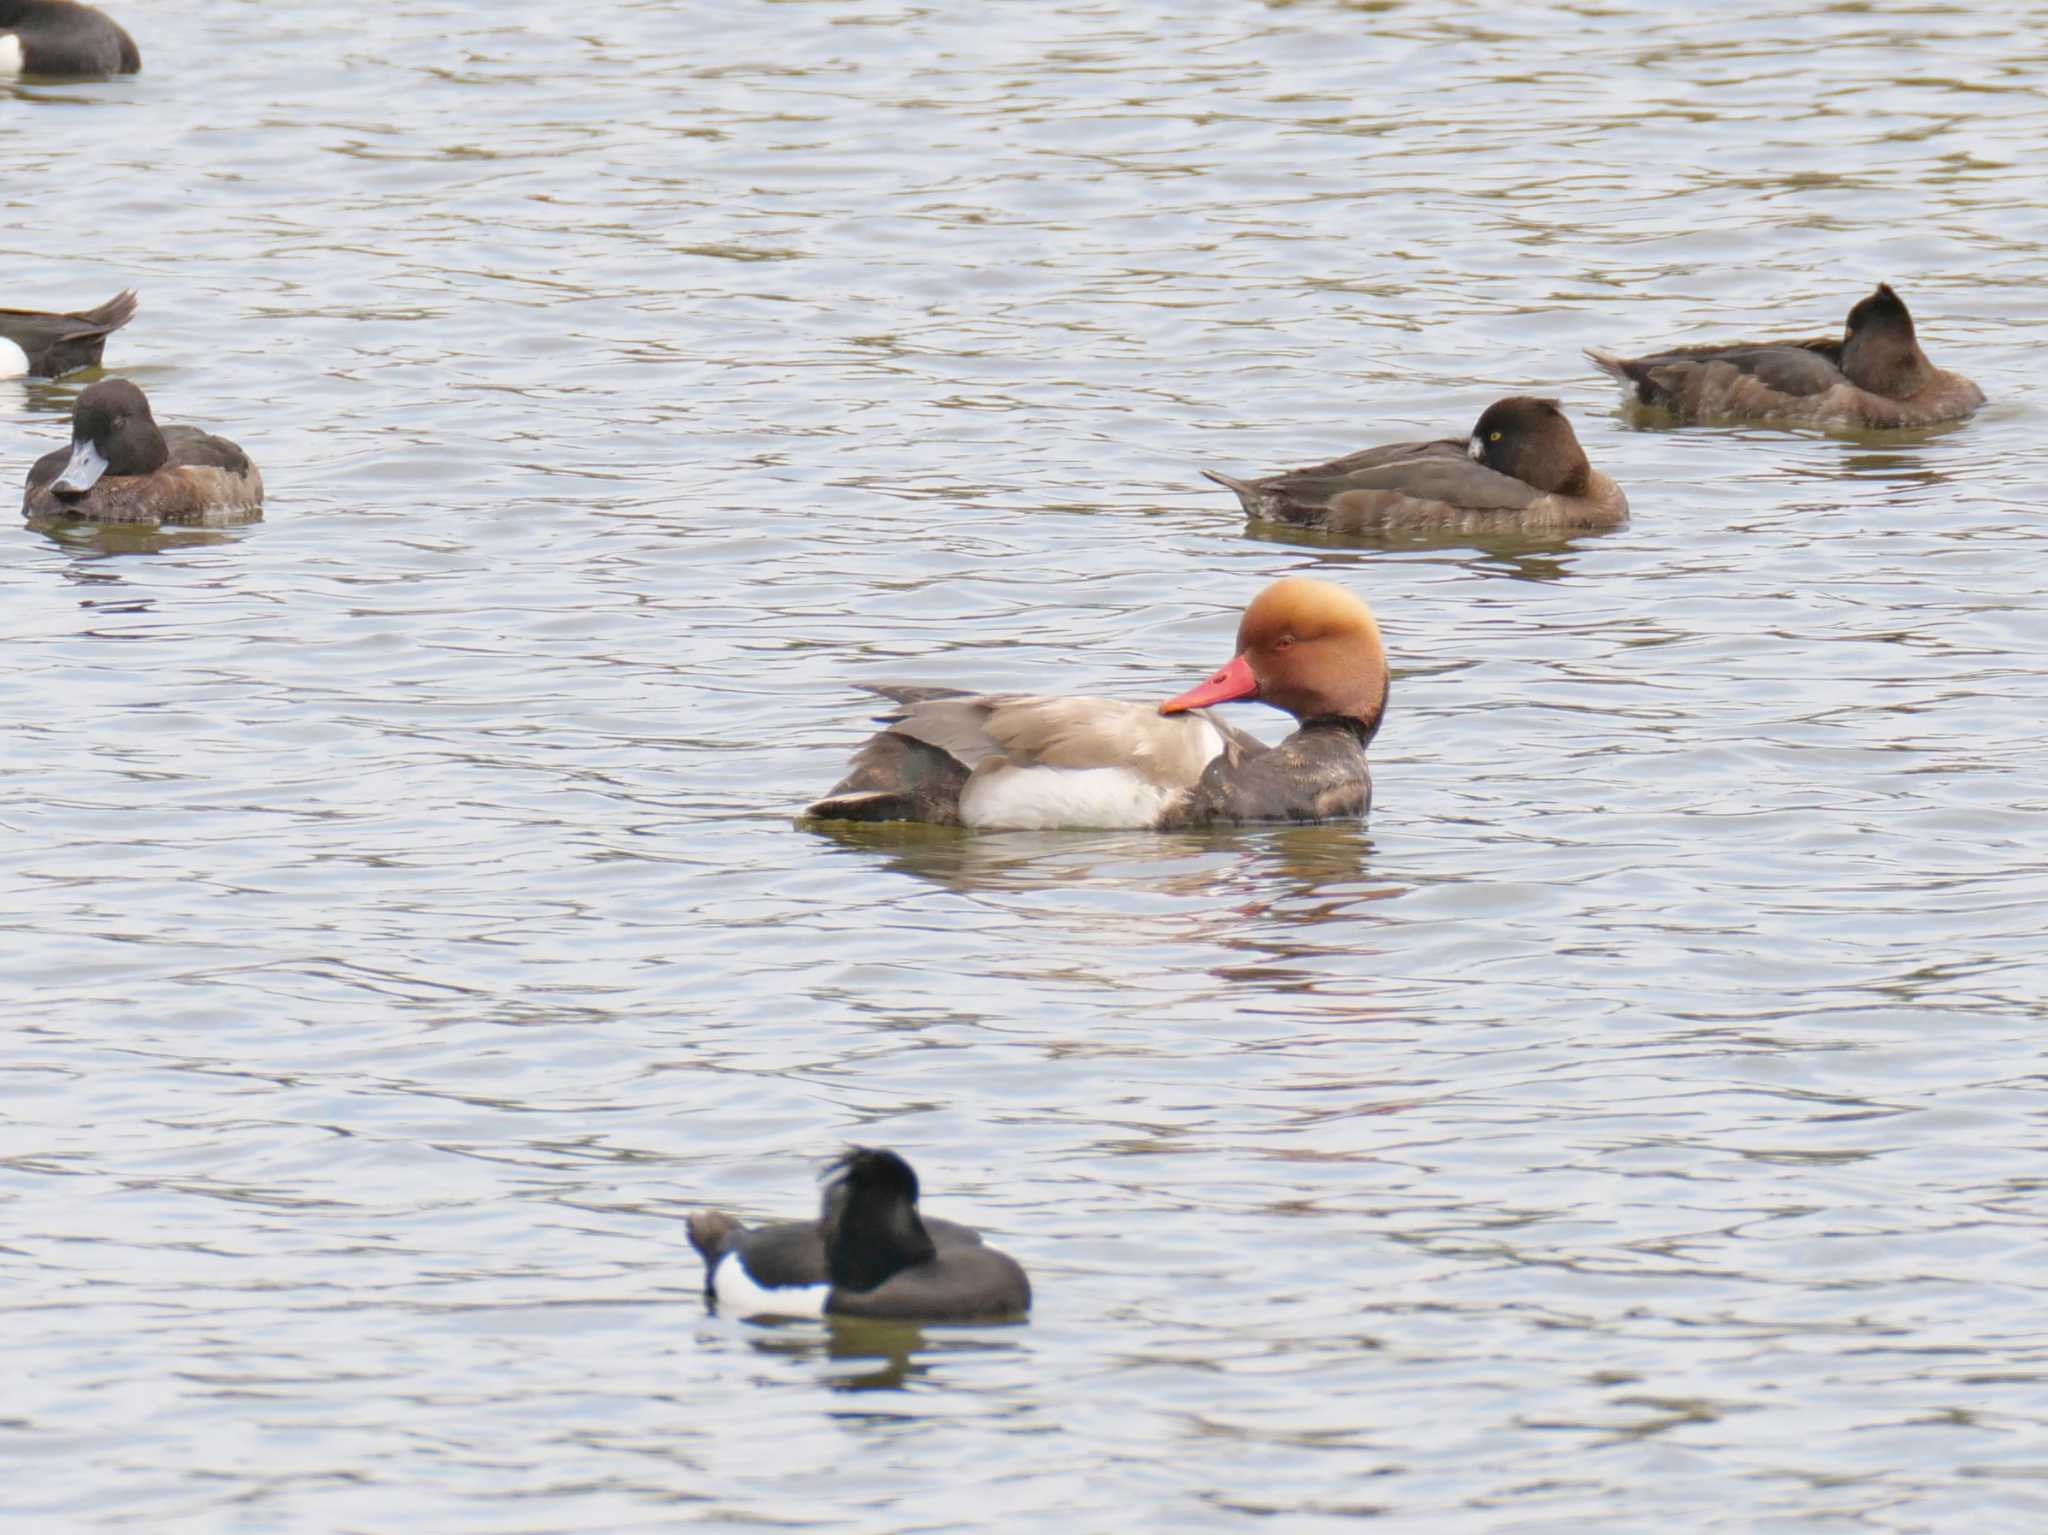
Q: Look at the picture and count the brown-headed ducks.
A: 3